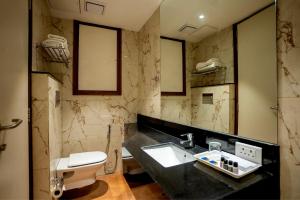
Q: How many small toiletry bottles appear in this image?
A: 4